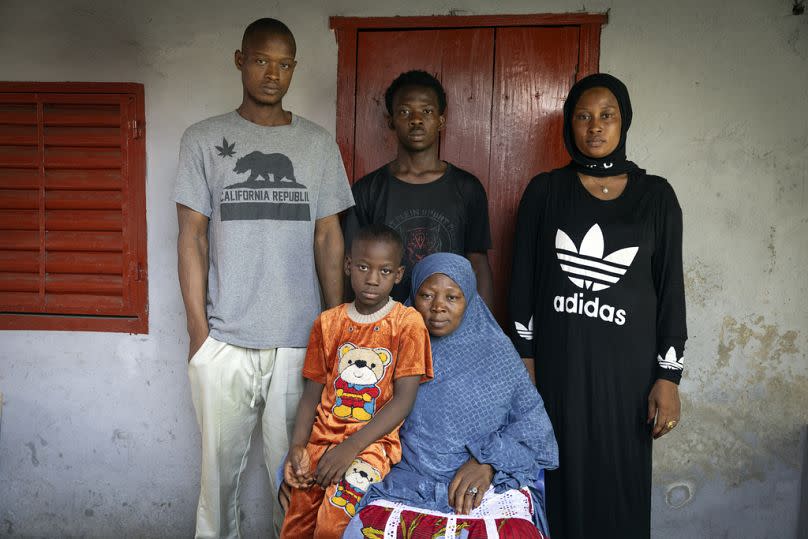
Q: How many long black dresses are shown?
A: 1